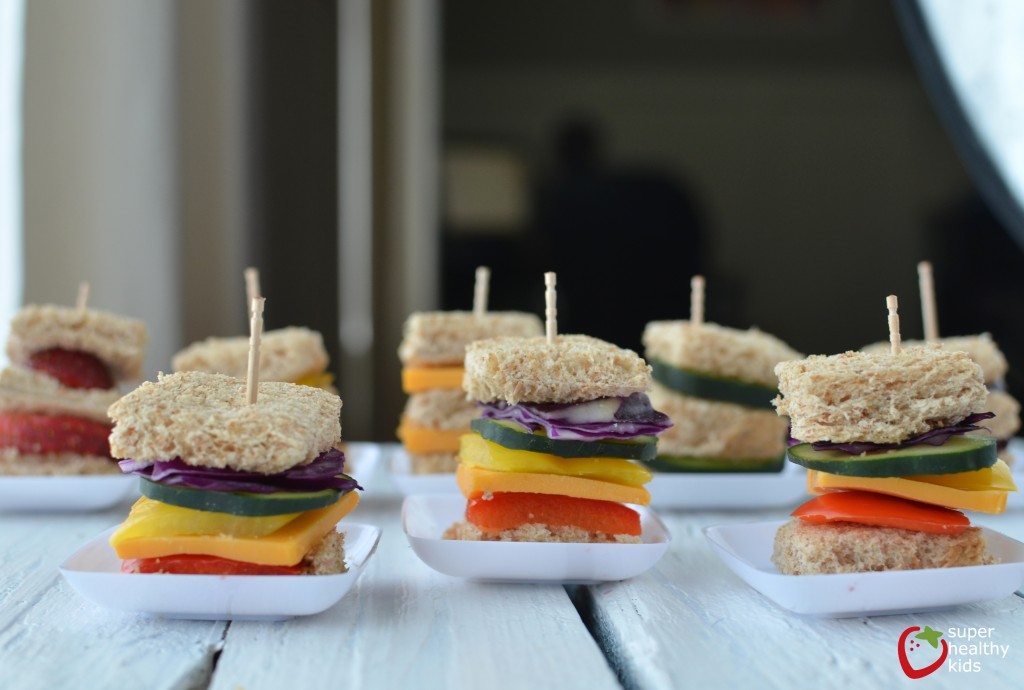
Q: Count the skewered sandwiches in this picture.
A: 8